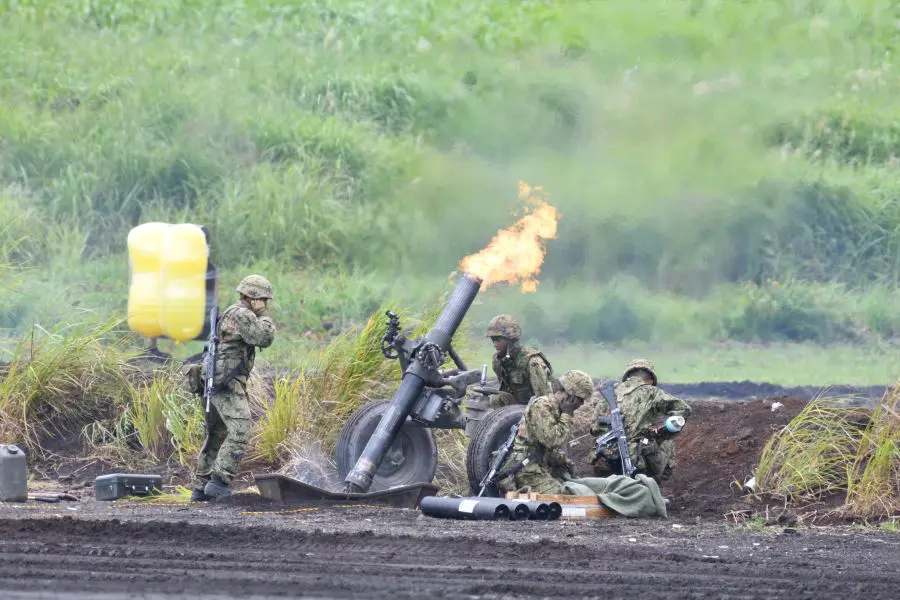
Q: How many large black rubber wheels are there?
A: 2